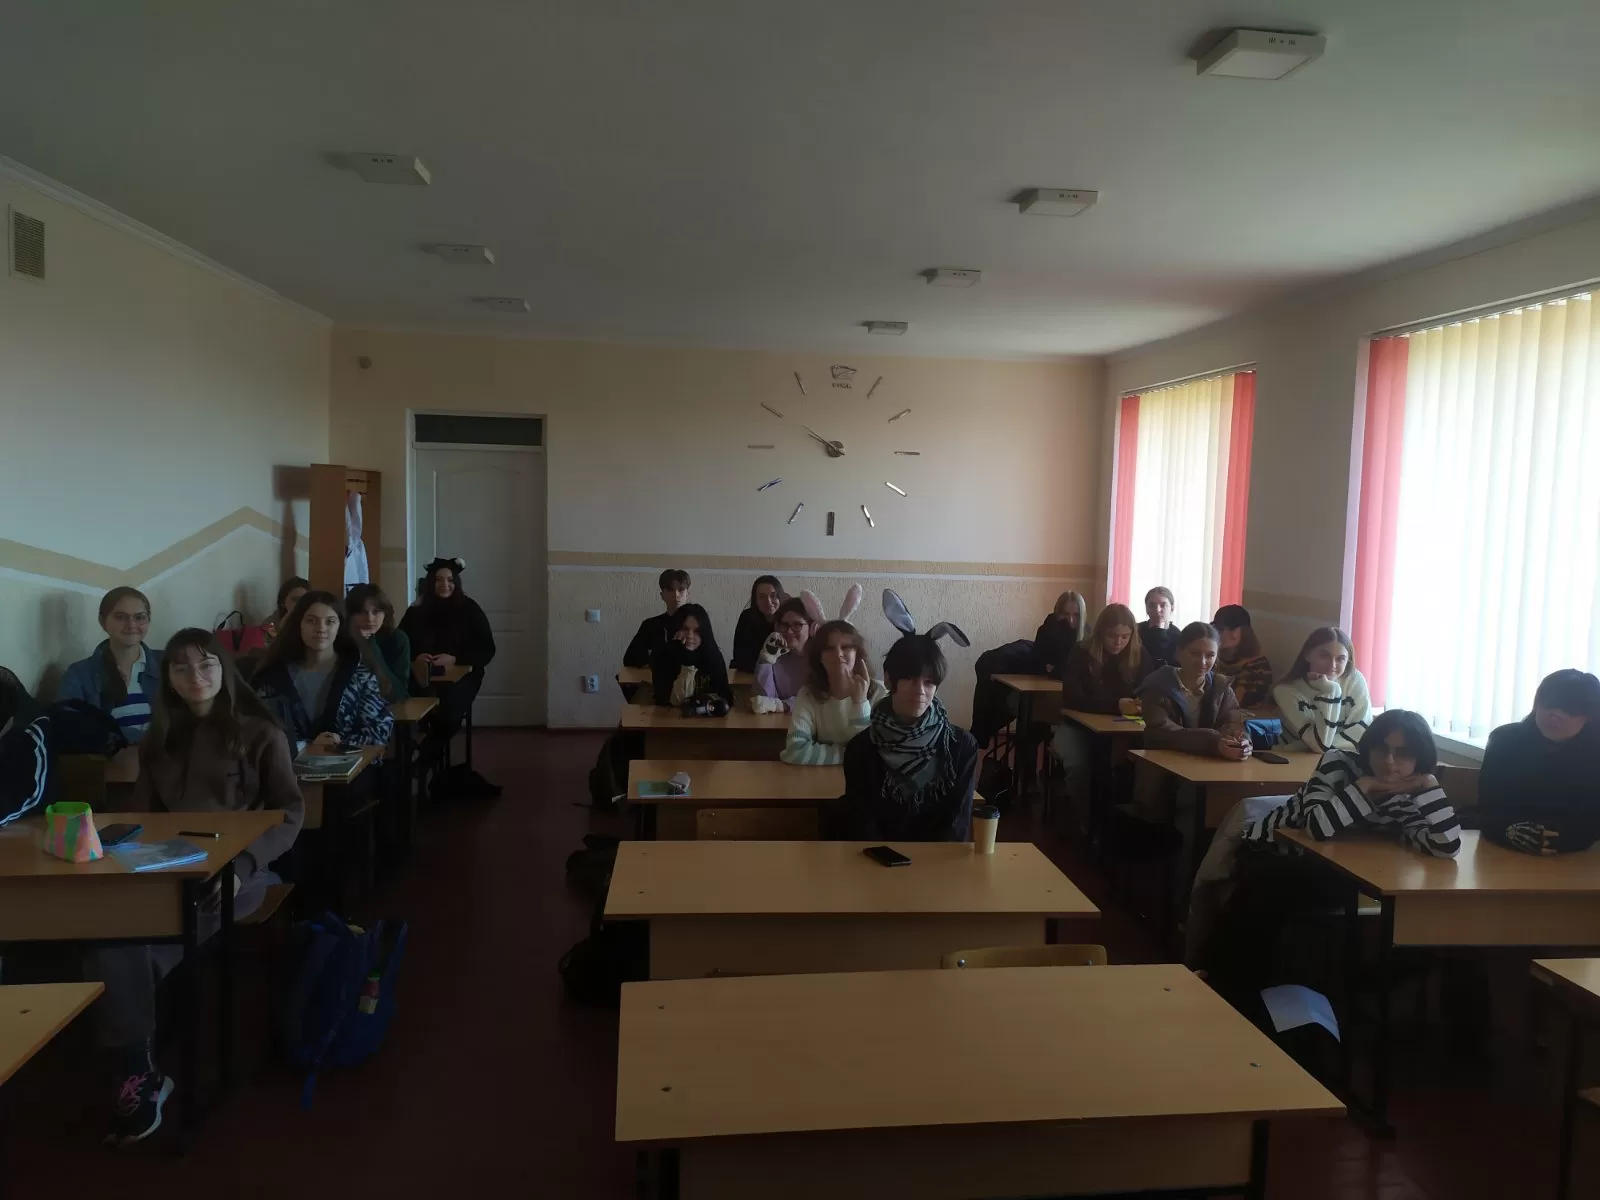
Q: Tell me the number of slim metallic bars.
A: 11